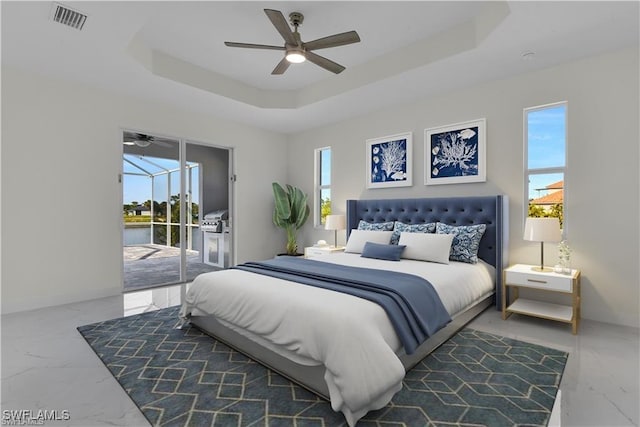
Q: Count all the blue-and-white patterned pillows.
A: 3